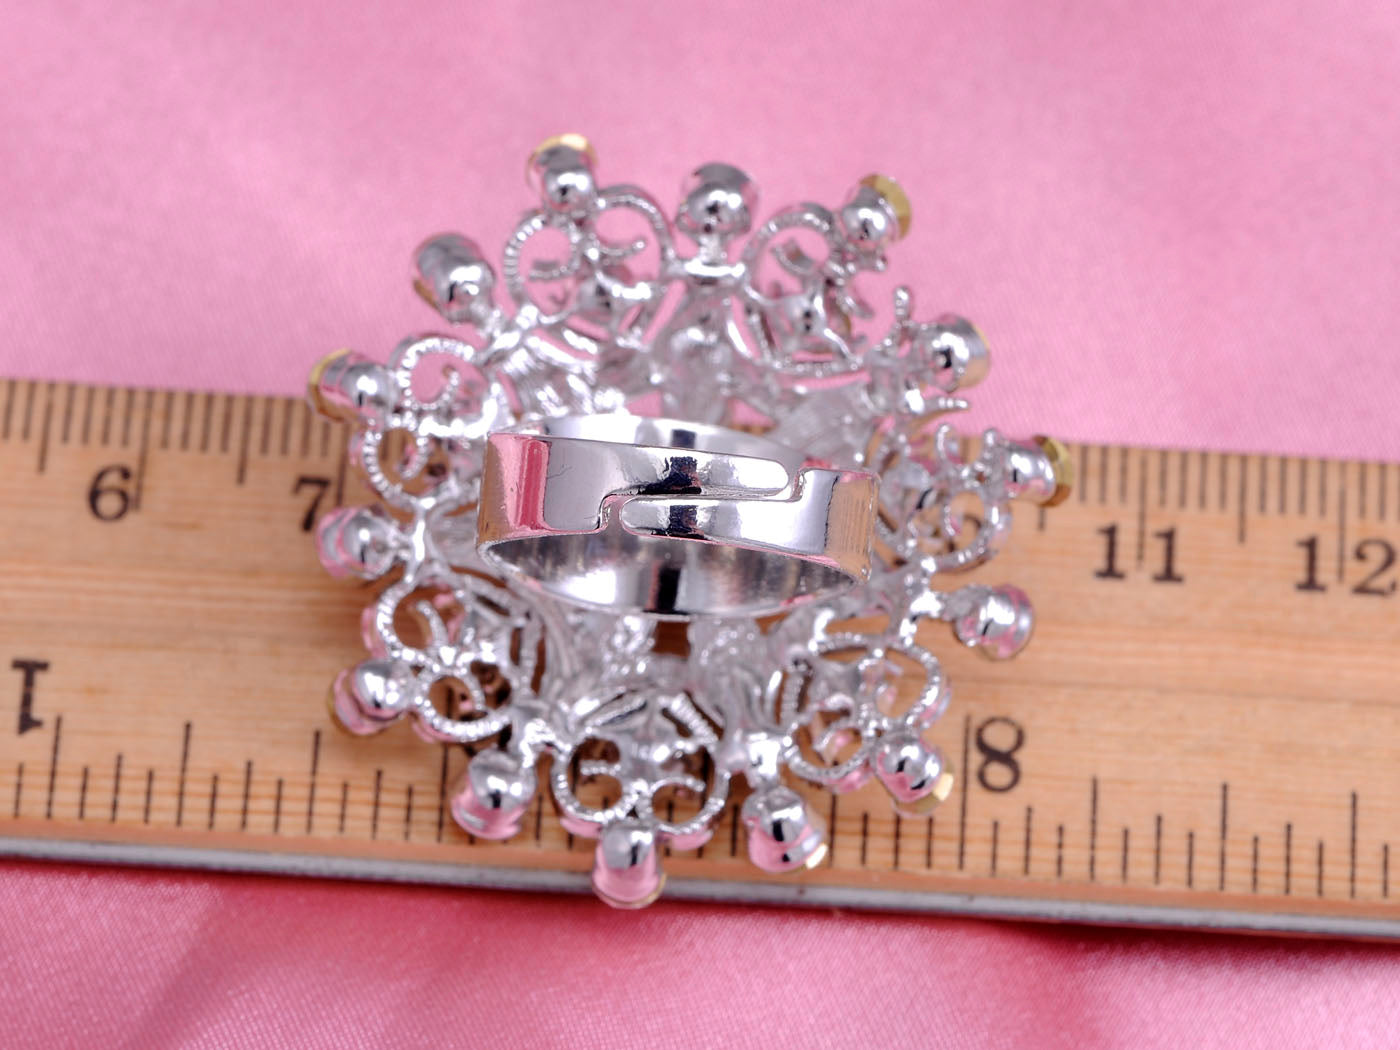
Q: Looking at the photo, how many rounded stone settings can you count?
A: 14